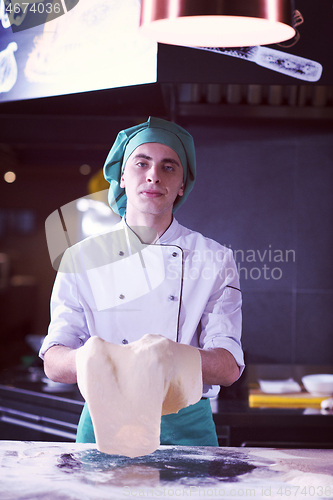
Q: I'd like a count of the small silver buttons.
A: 5